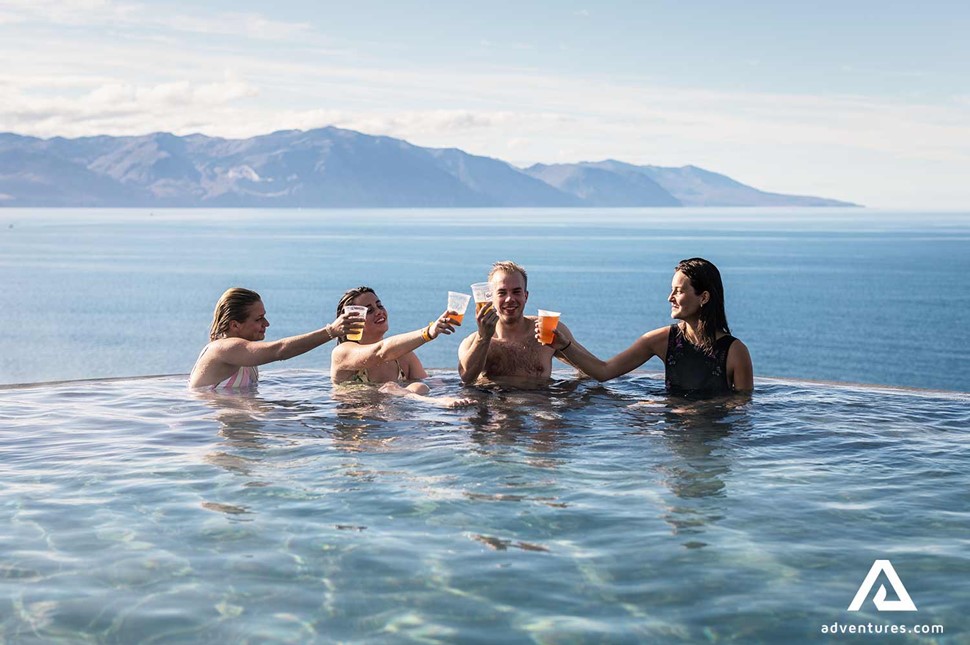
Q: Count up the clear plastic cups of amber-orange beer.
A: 4